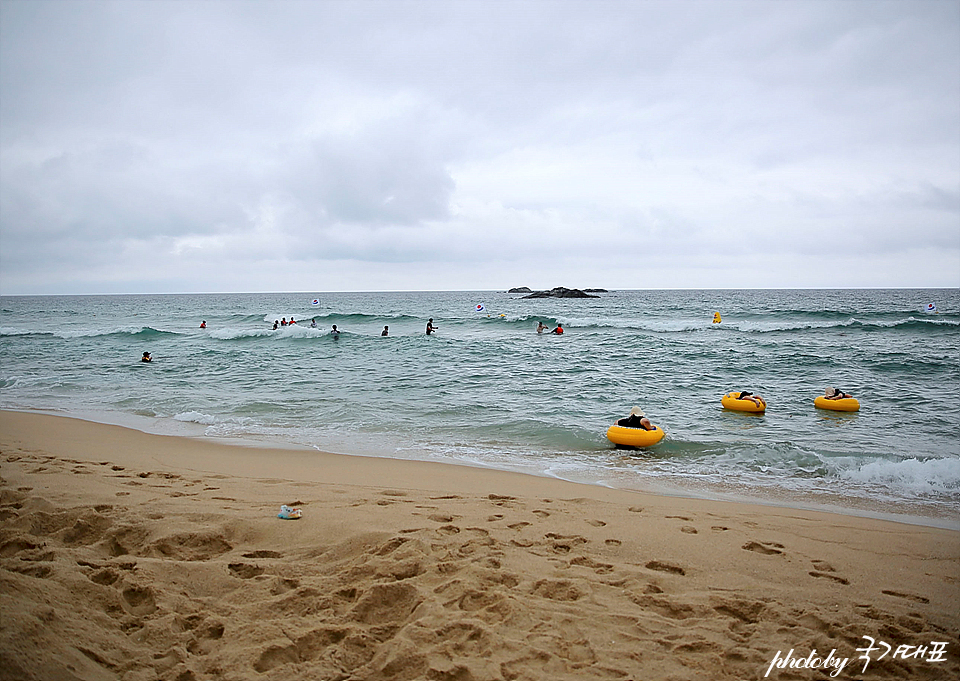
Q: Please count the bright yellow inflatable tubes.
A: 3